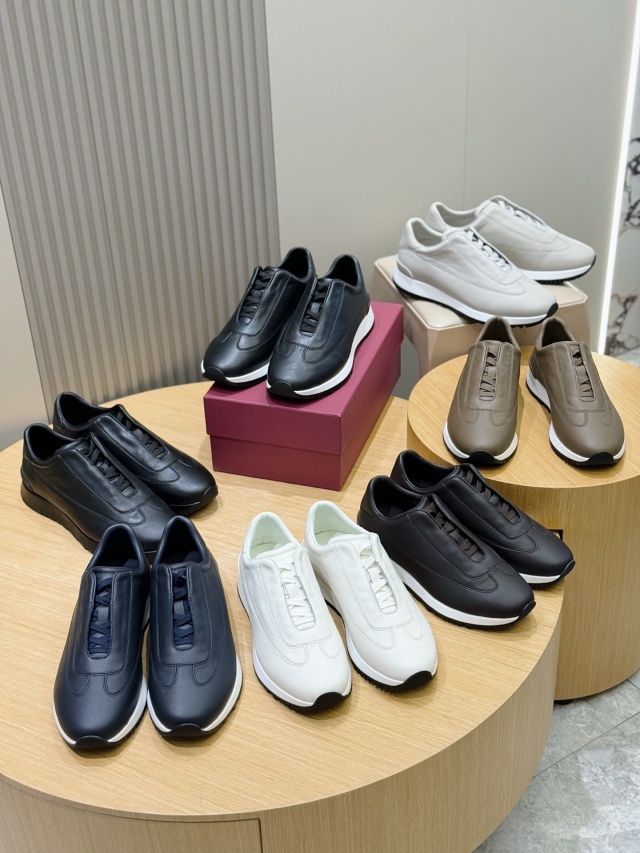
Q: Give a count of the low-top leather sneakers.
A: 14